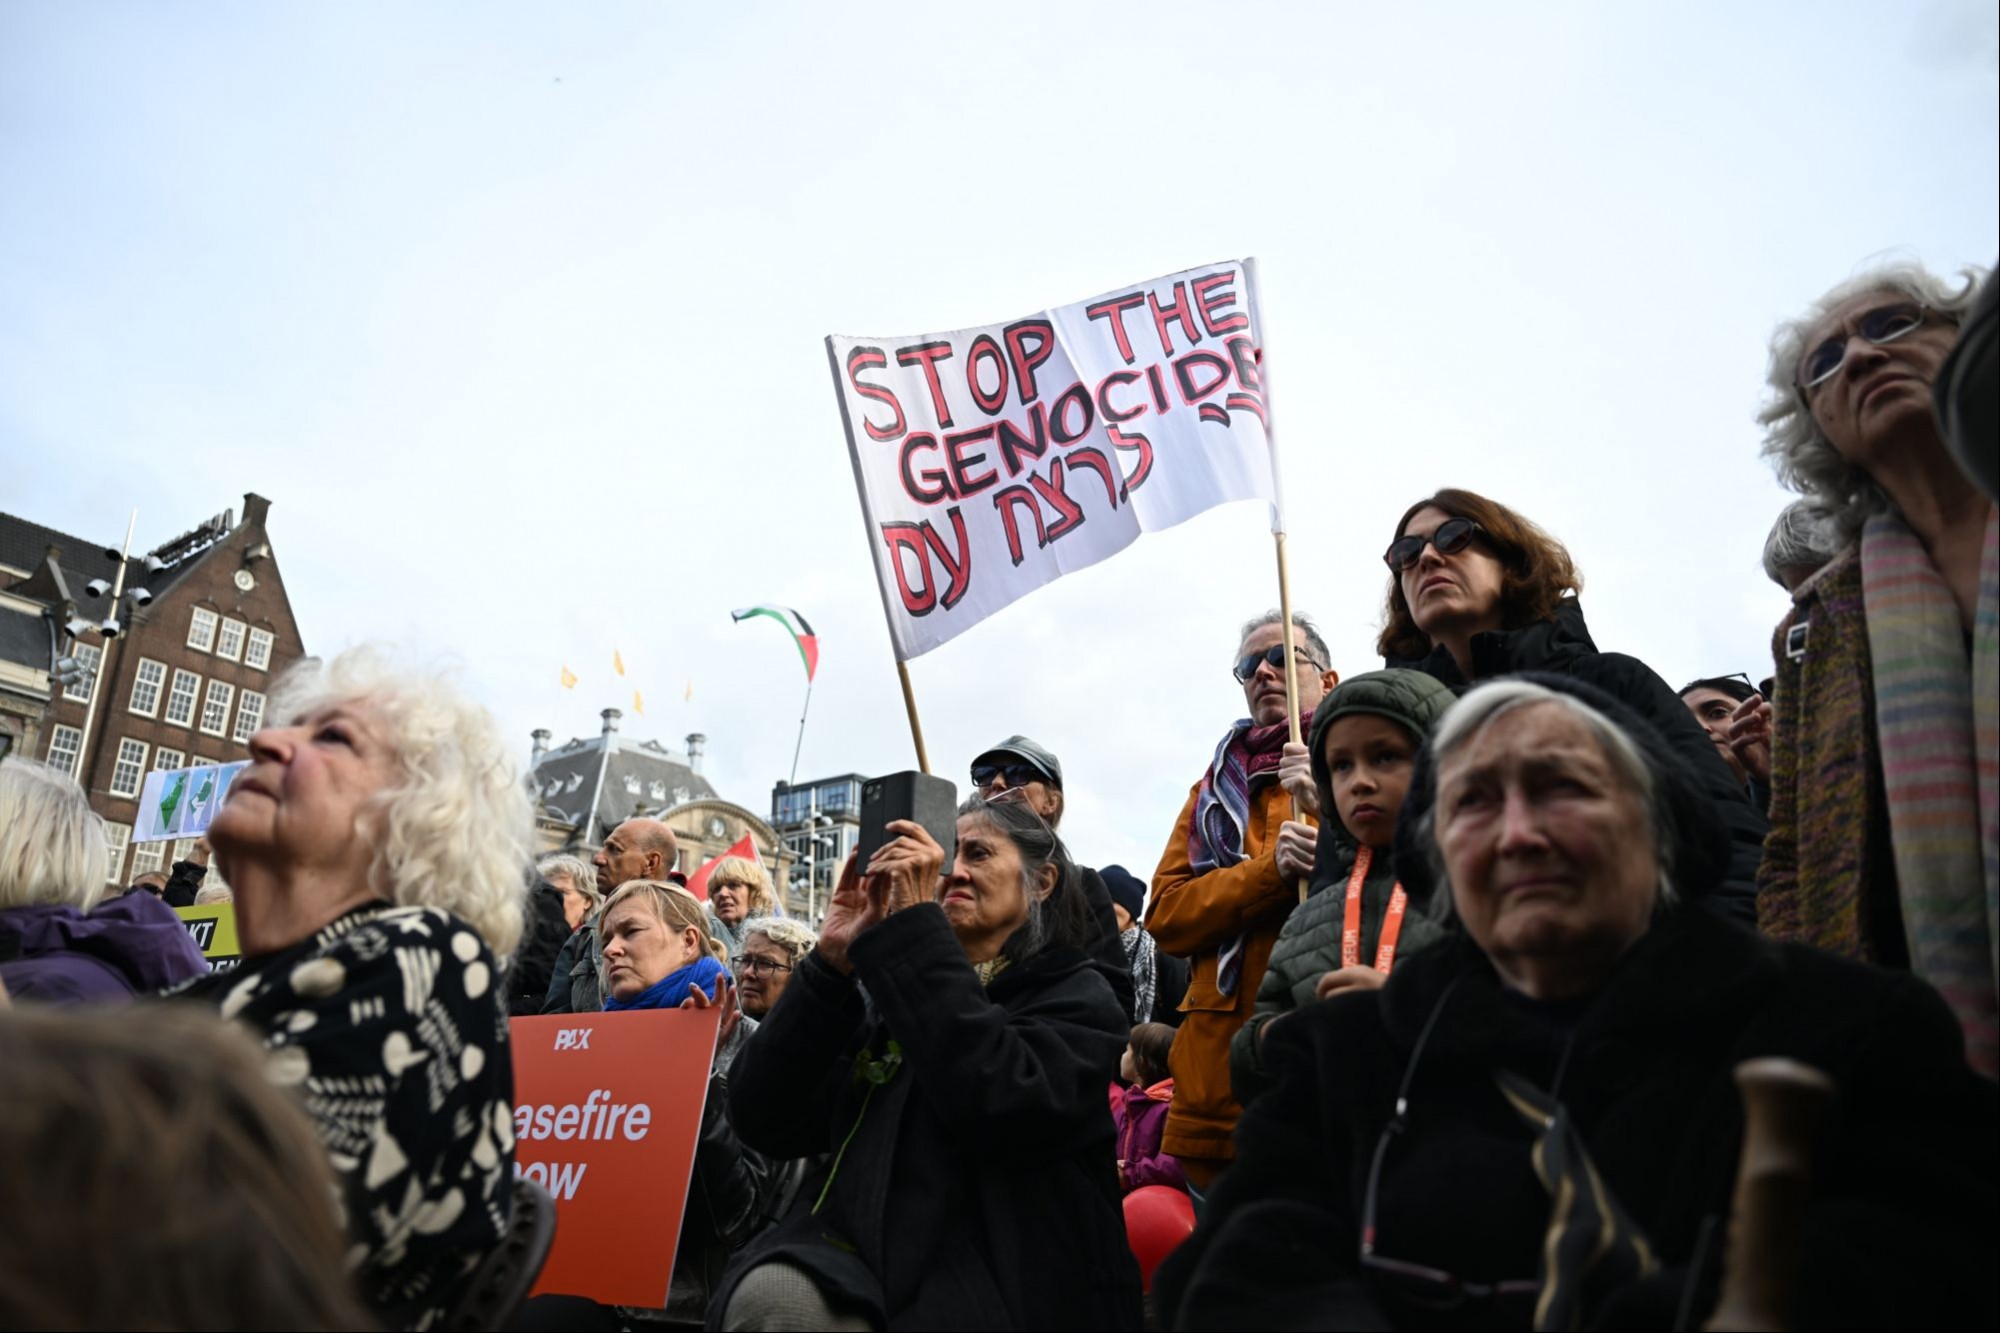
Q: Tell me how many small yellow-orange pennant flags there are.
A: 4